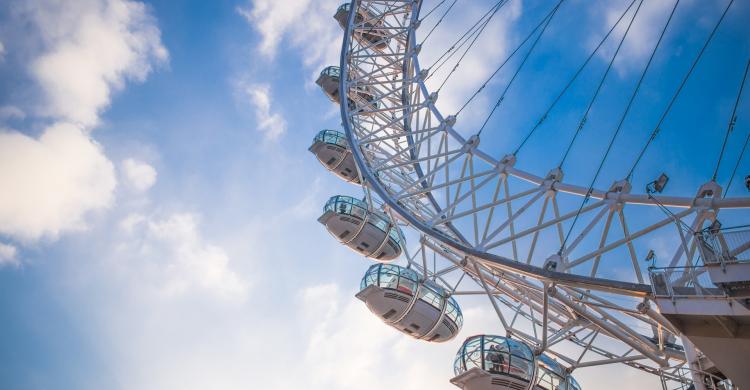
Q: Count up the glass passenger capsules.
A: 6